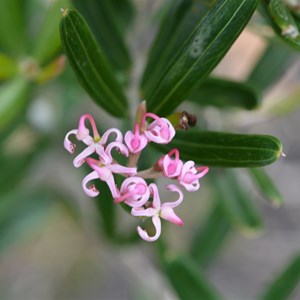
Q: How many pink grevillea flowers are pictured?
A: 8